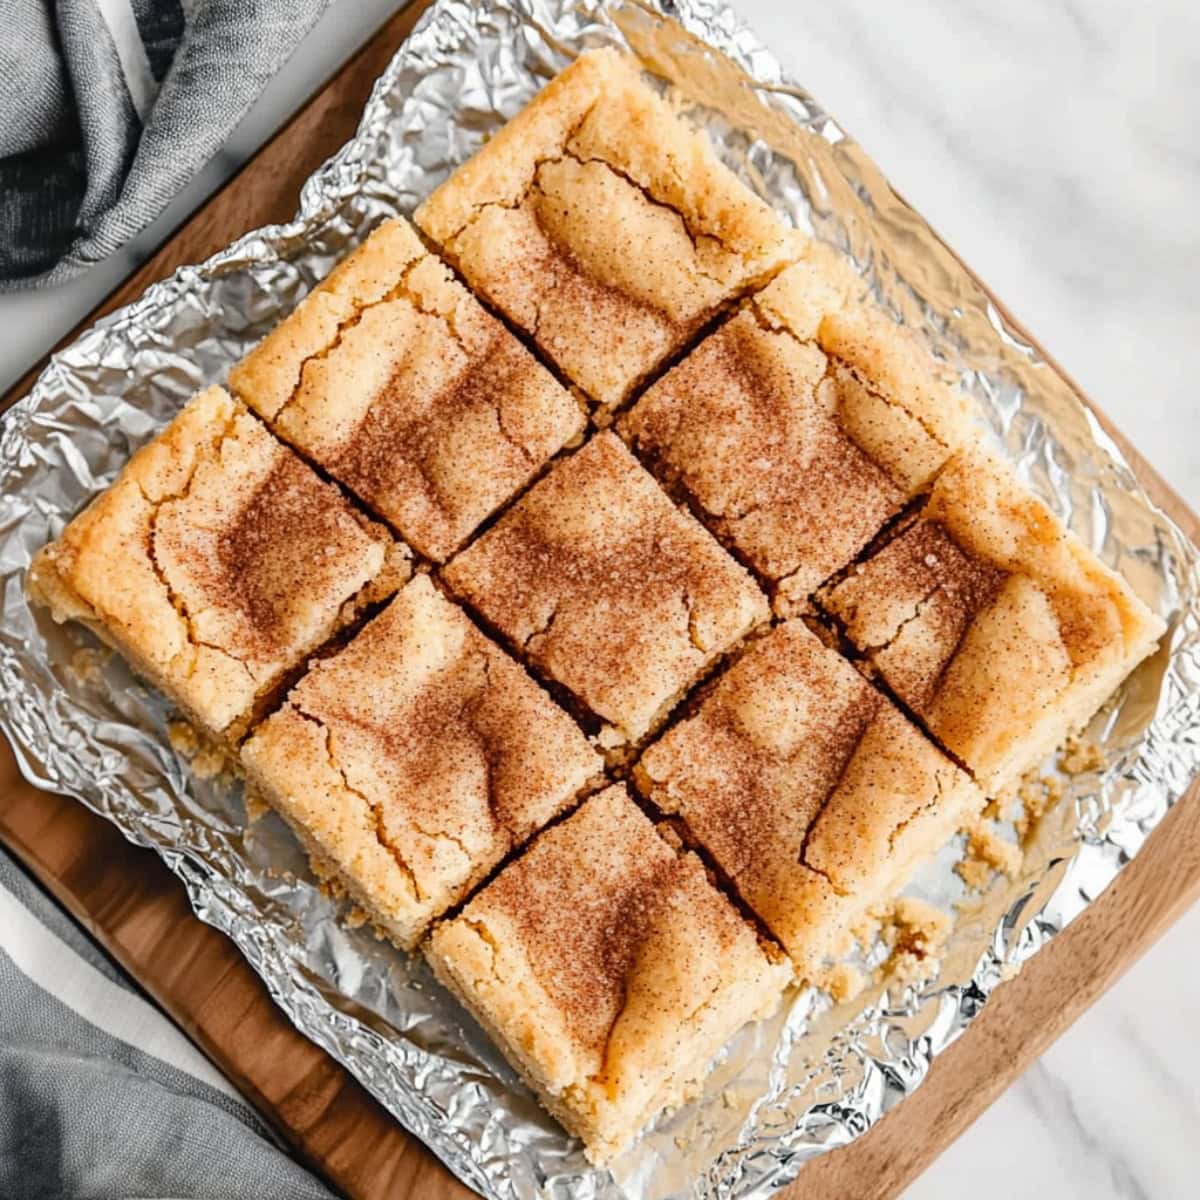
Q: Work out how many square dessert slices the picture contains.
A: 9